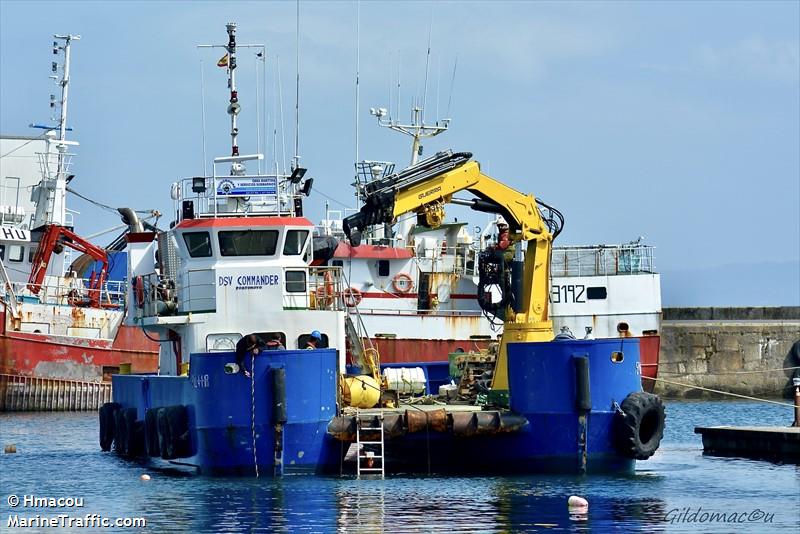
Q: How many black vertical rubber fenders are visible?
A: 2